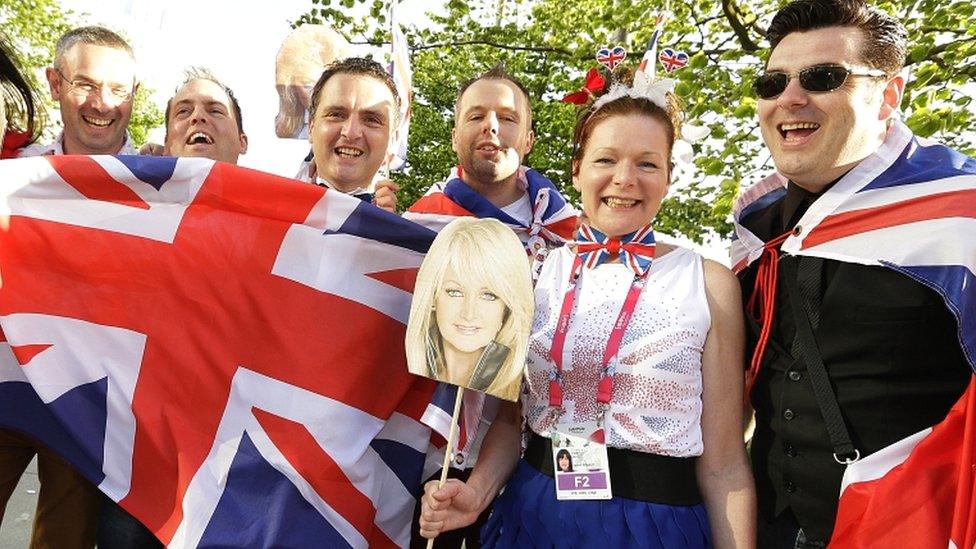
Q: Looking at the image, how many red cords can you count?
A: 1